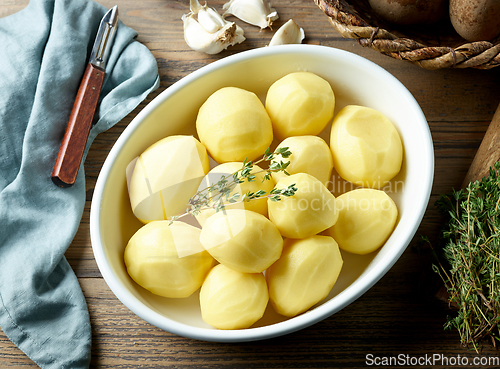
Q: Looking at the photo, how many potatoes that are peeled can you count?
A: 12